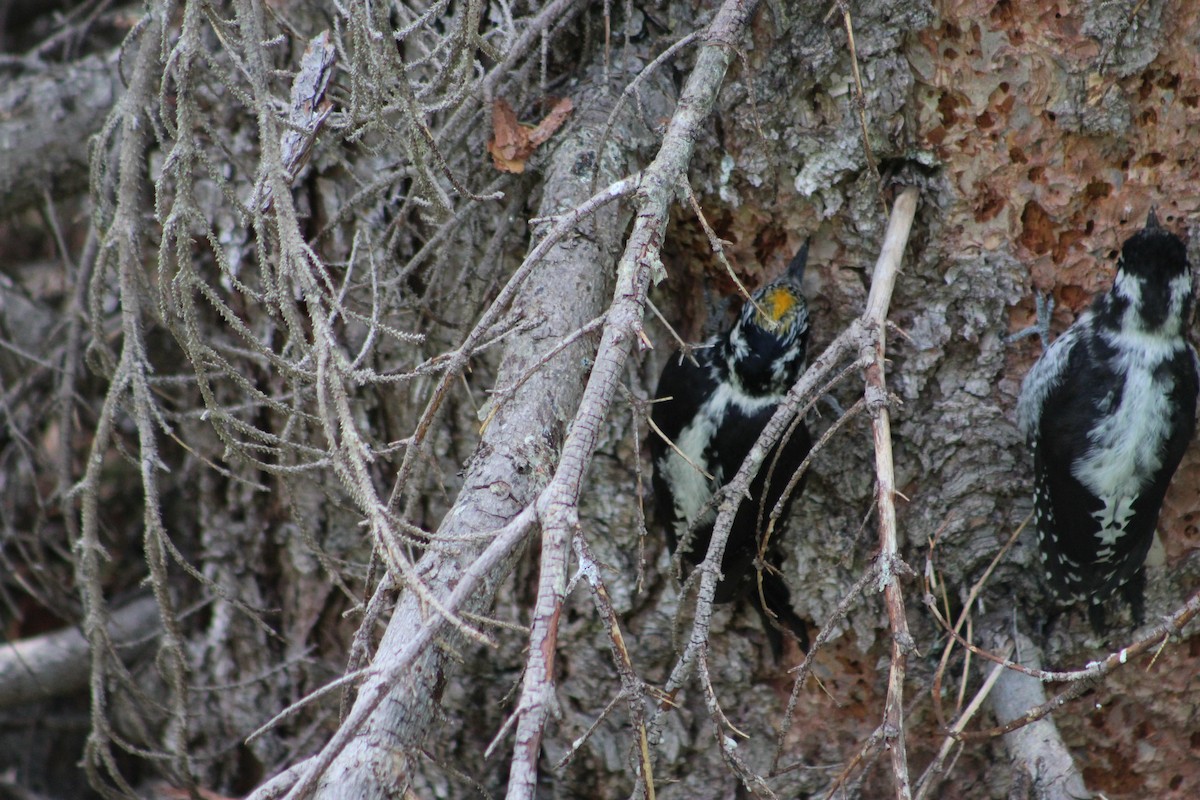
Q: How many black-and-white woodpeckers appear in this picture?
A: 2